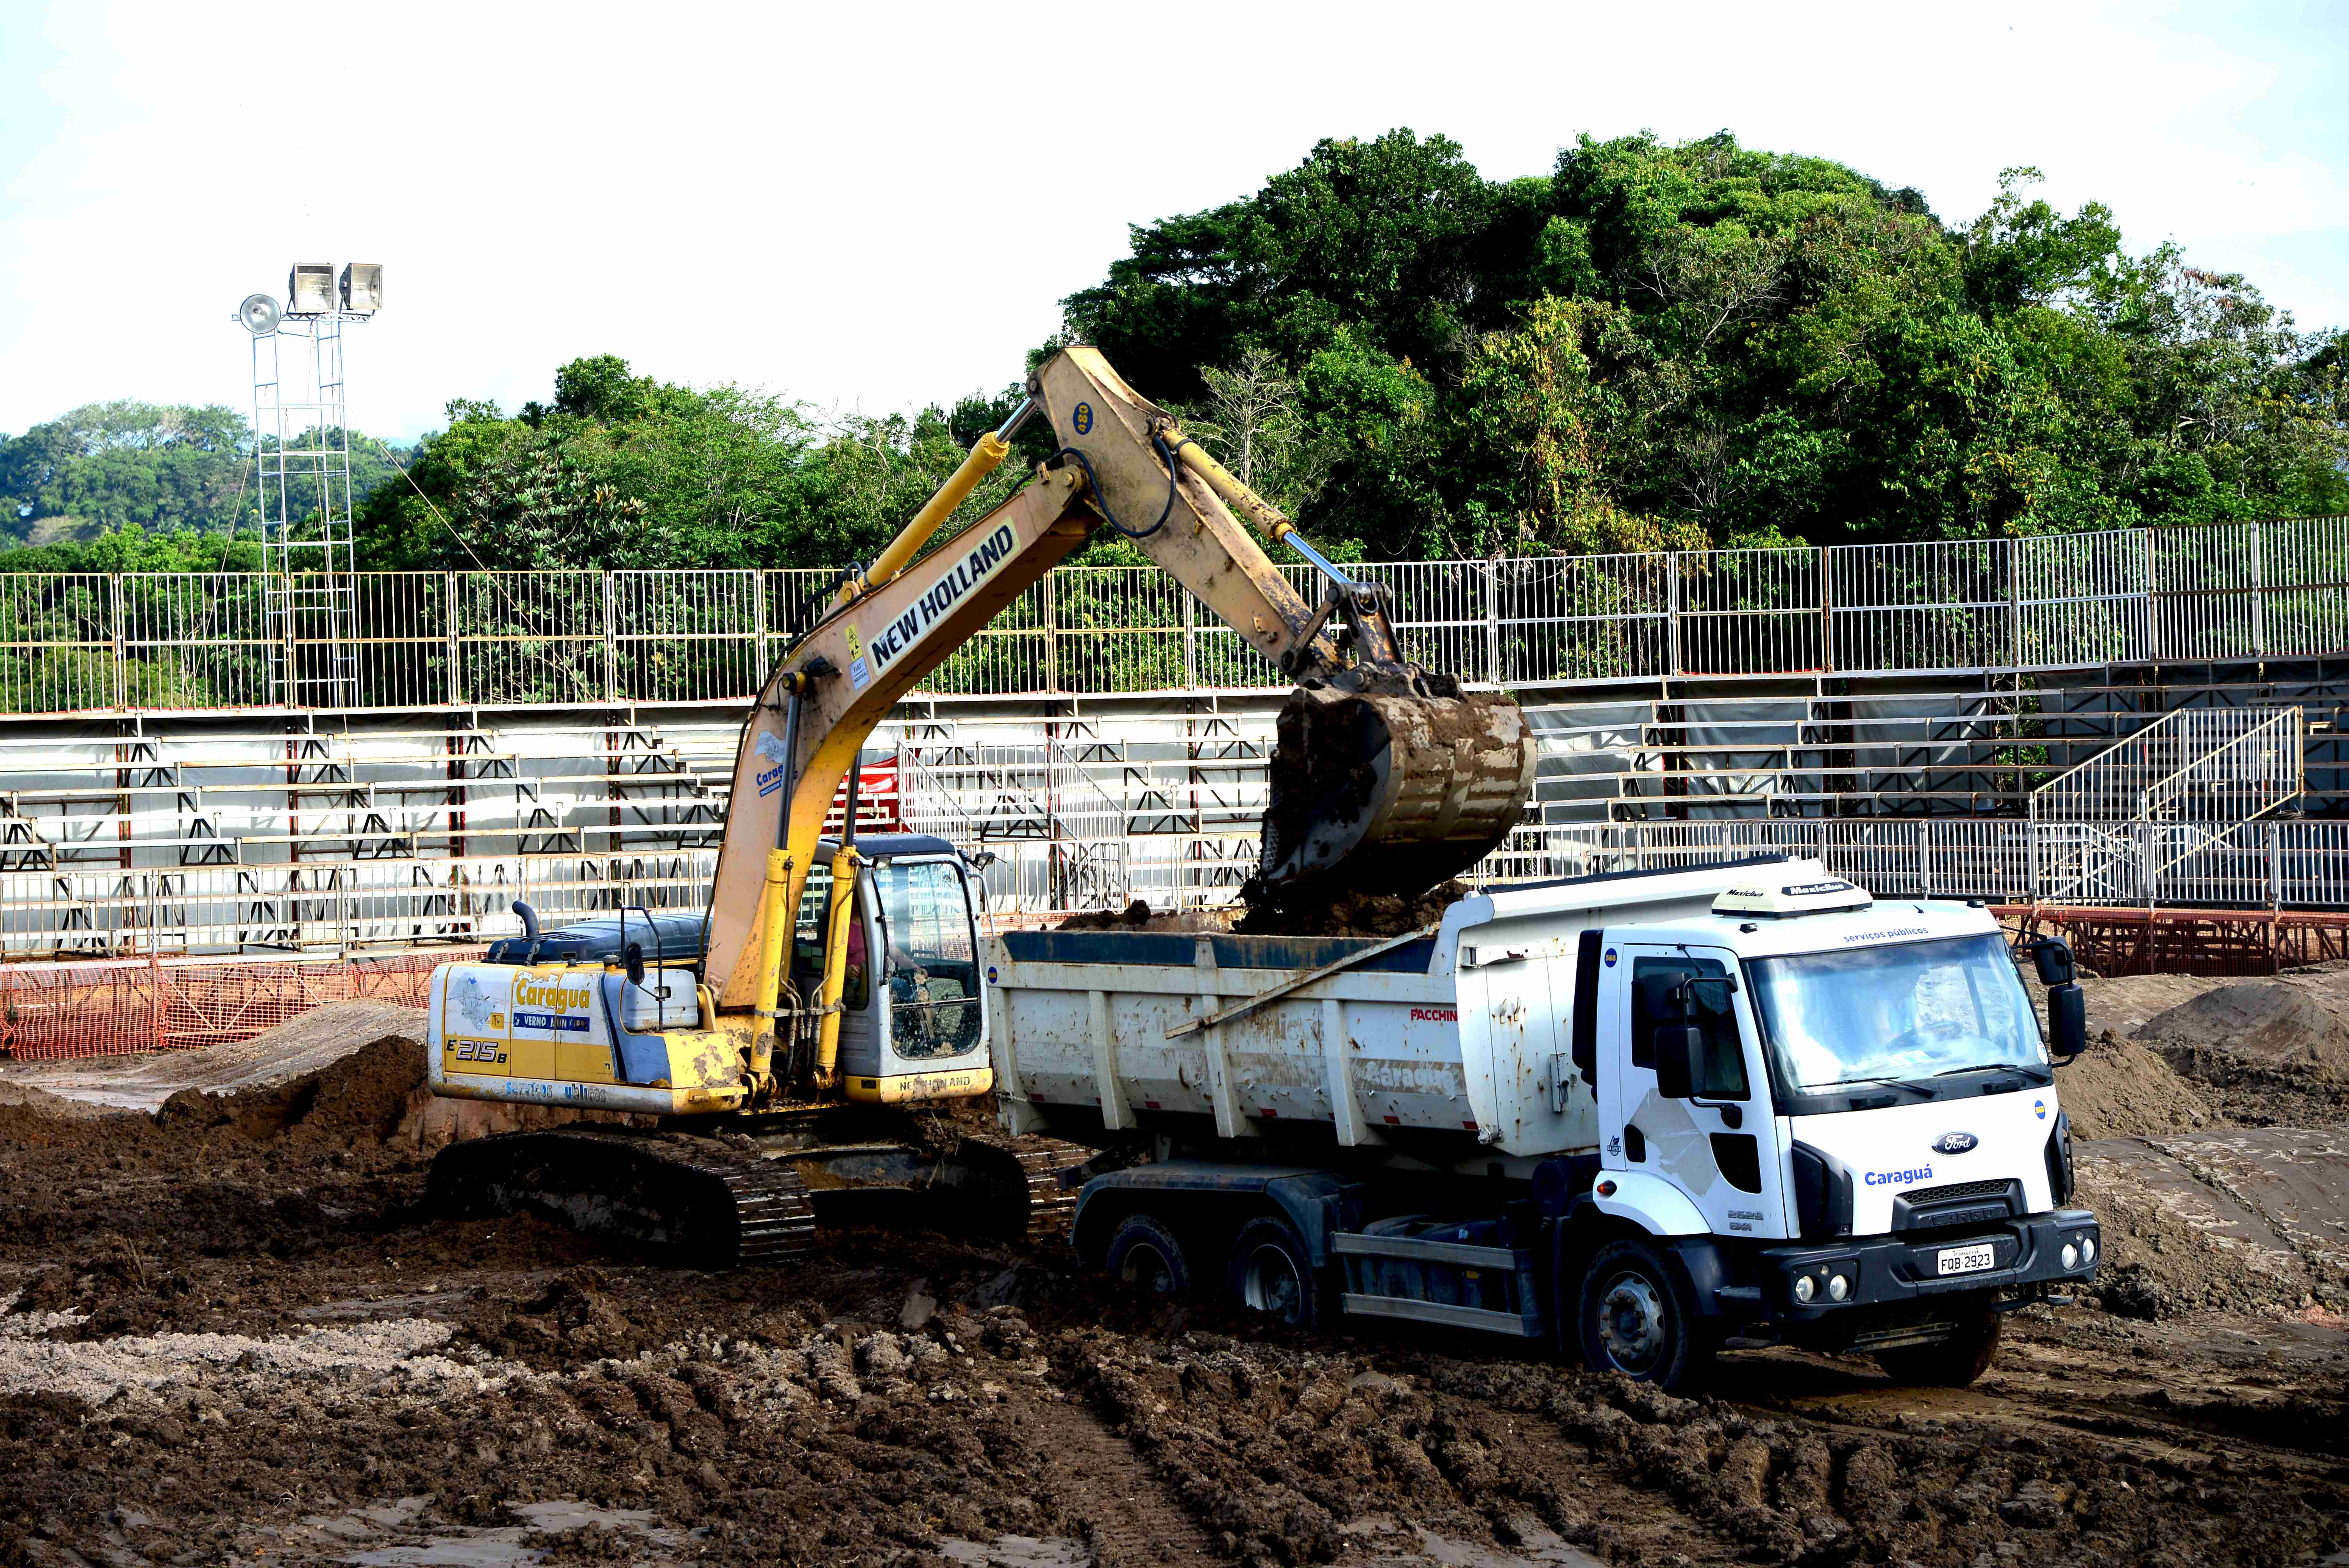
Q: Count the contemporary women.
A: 0